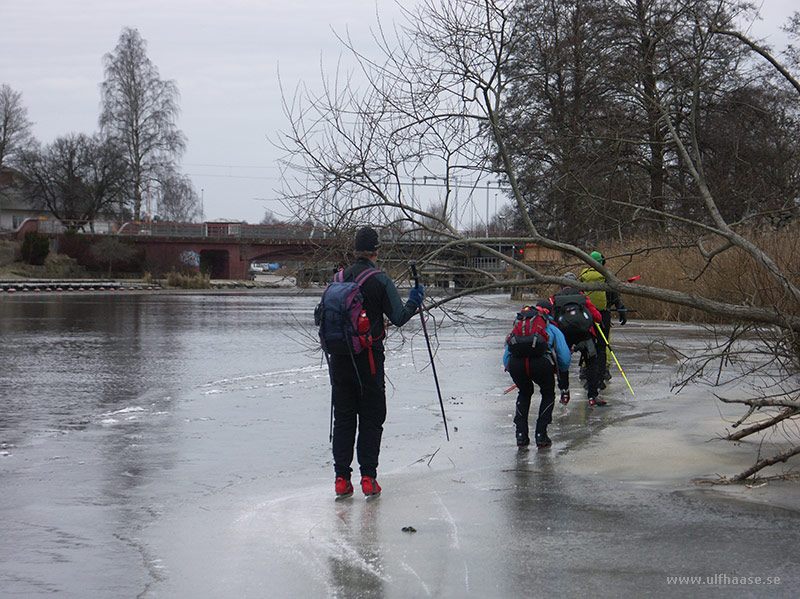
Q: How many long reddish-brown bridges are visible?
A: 1